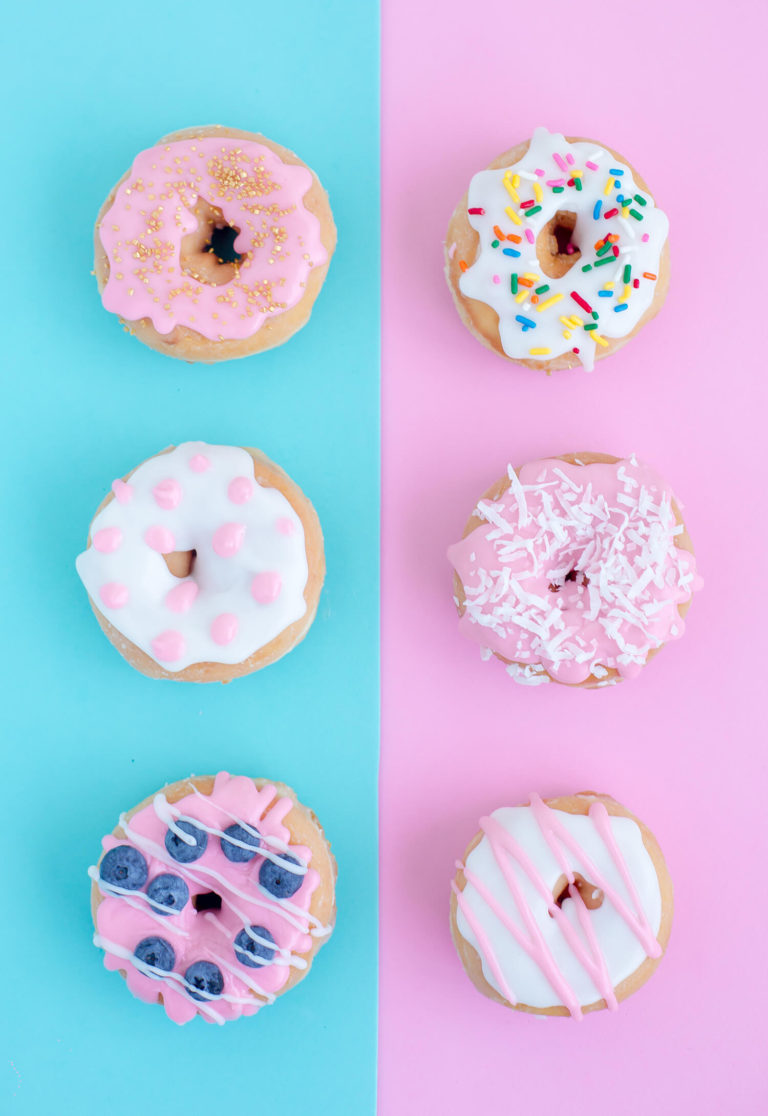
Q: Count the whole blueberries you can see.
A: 8